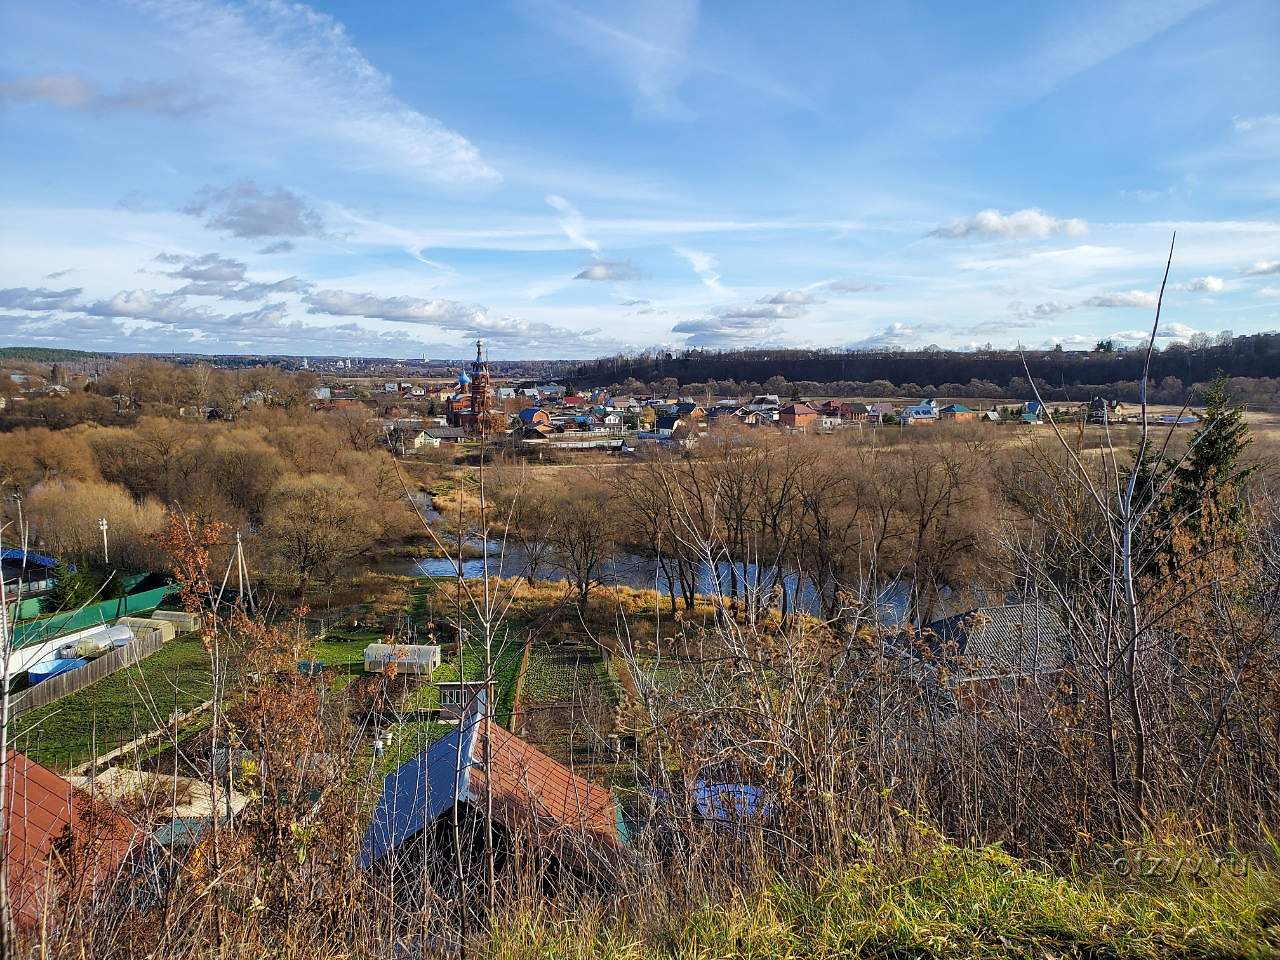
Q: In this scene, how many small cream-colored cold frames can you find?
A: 3